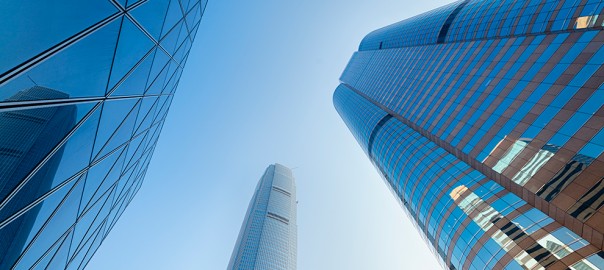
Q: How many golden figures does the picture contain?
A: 0